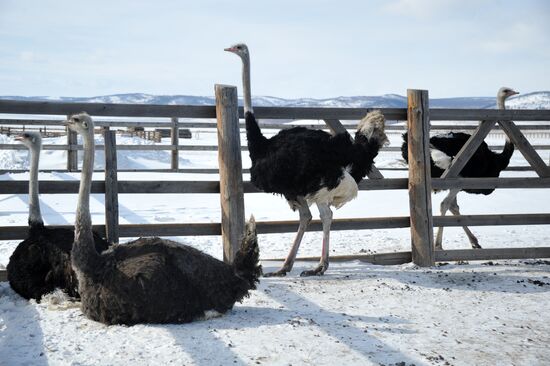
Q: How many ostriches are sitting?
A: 2